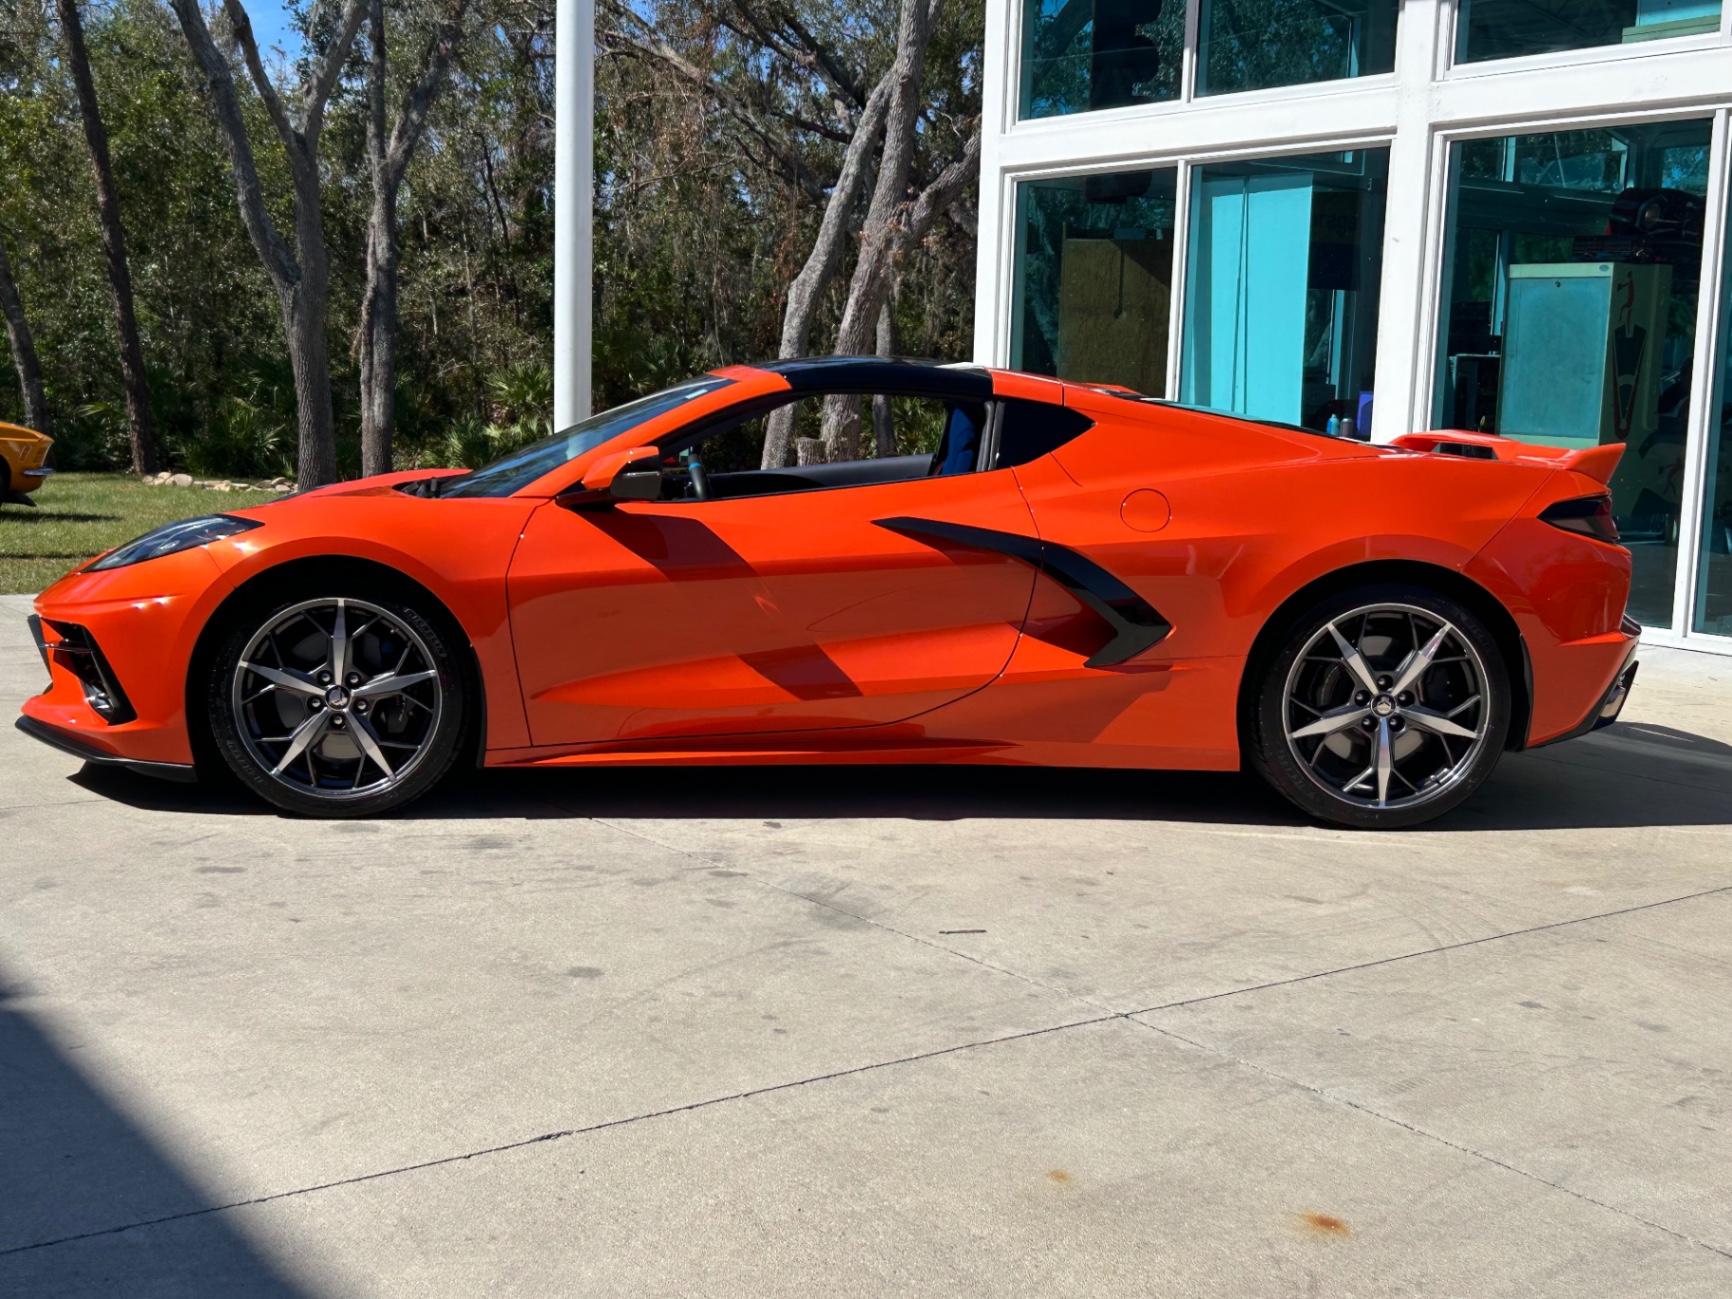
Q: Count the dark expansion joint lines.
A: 2